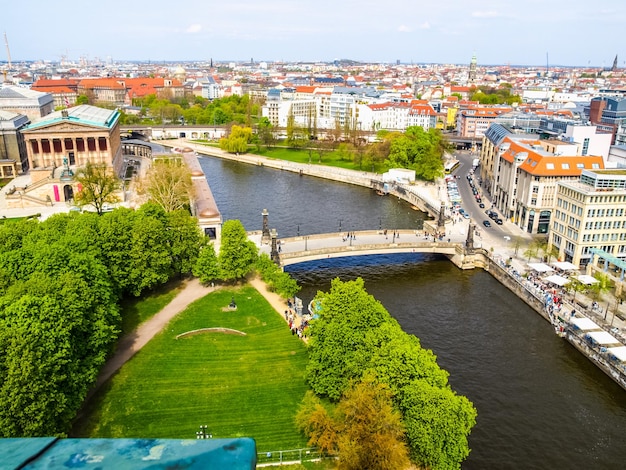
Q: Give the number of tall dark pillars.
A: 4